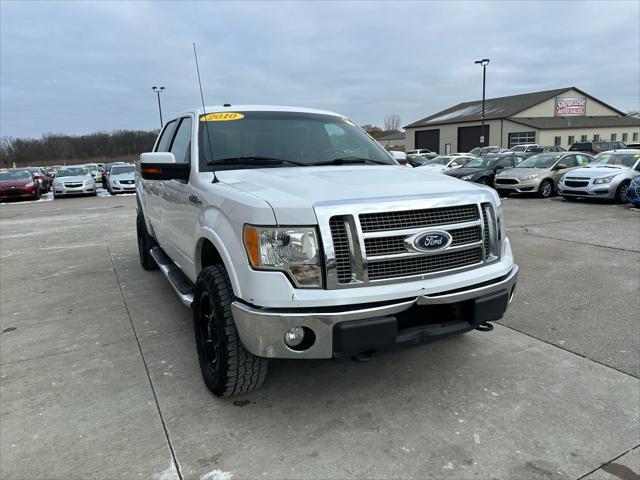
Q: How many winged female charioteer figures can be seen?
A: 0